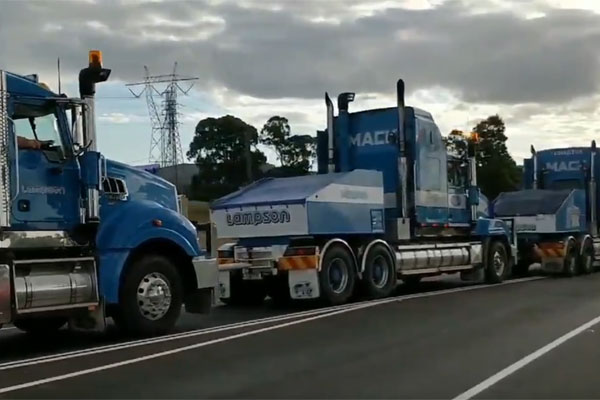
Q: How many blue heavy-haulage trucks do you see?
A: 3